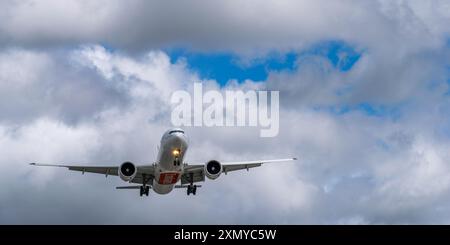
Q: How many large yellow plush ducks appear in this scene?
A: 0